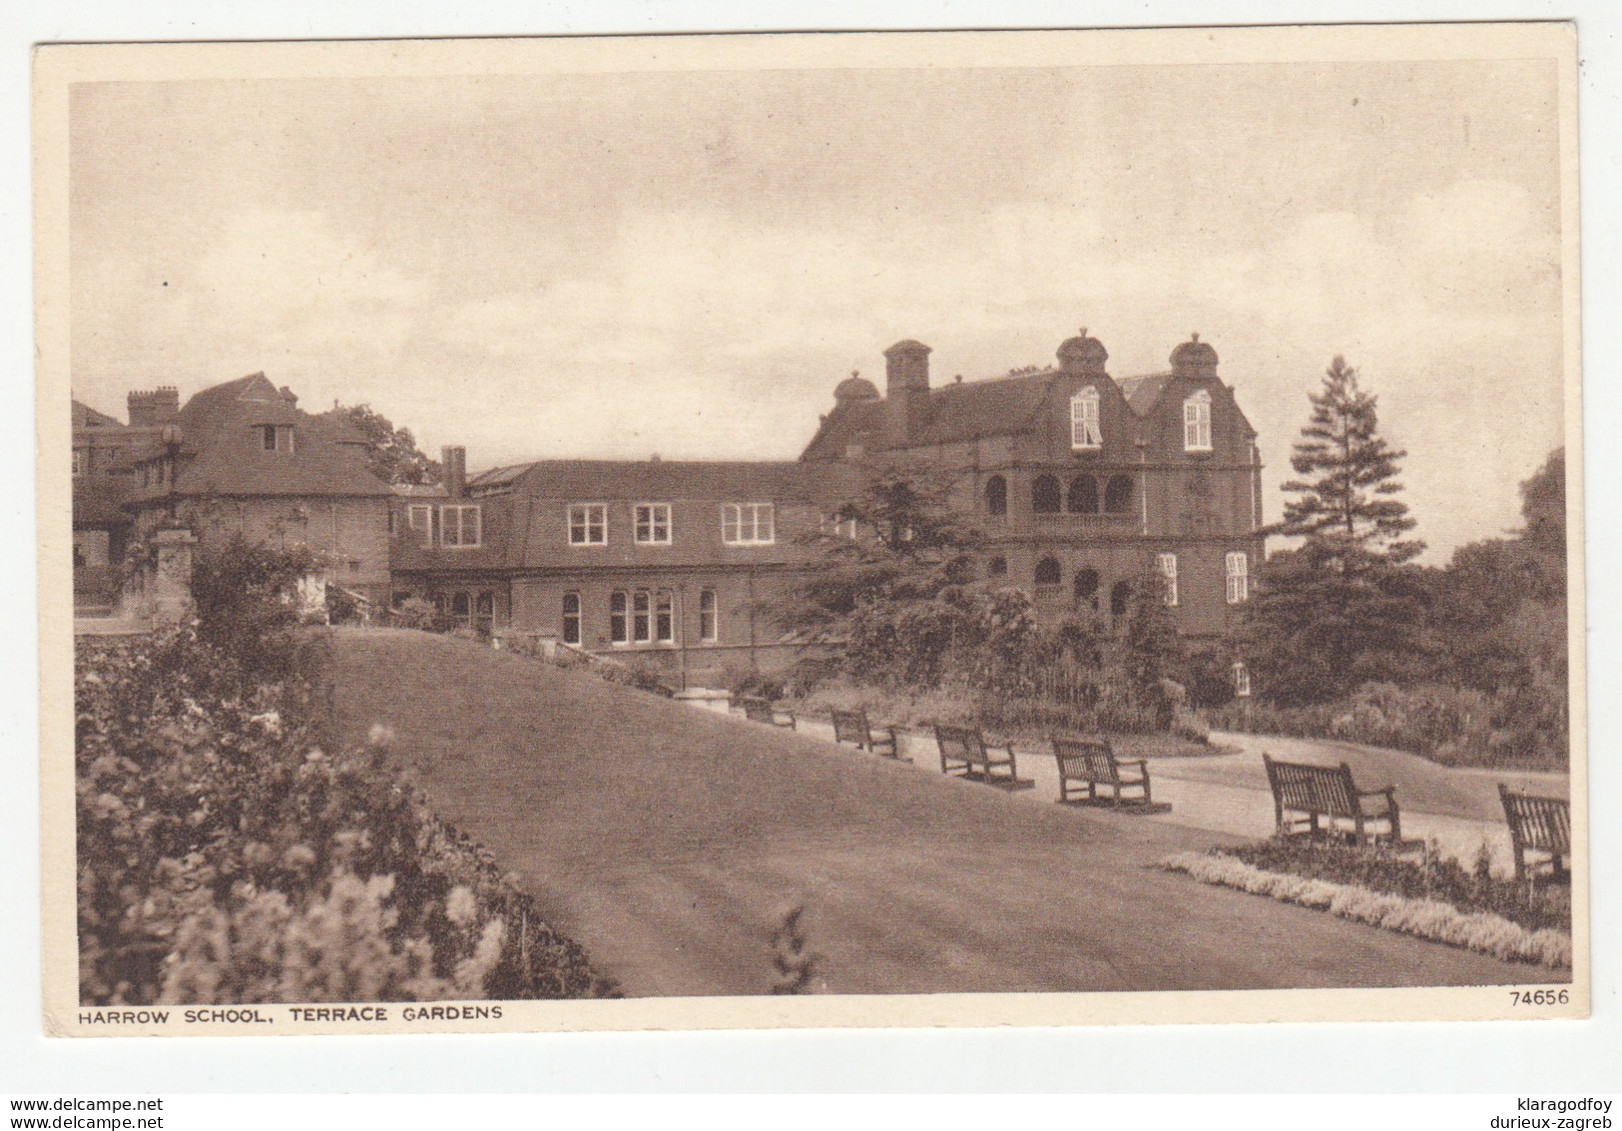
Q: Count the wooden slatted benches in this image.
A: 6